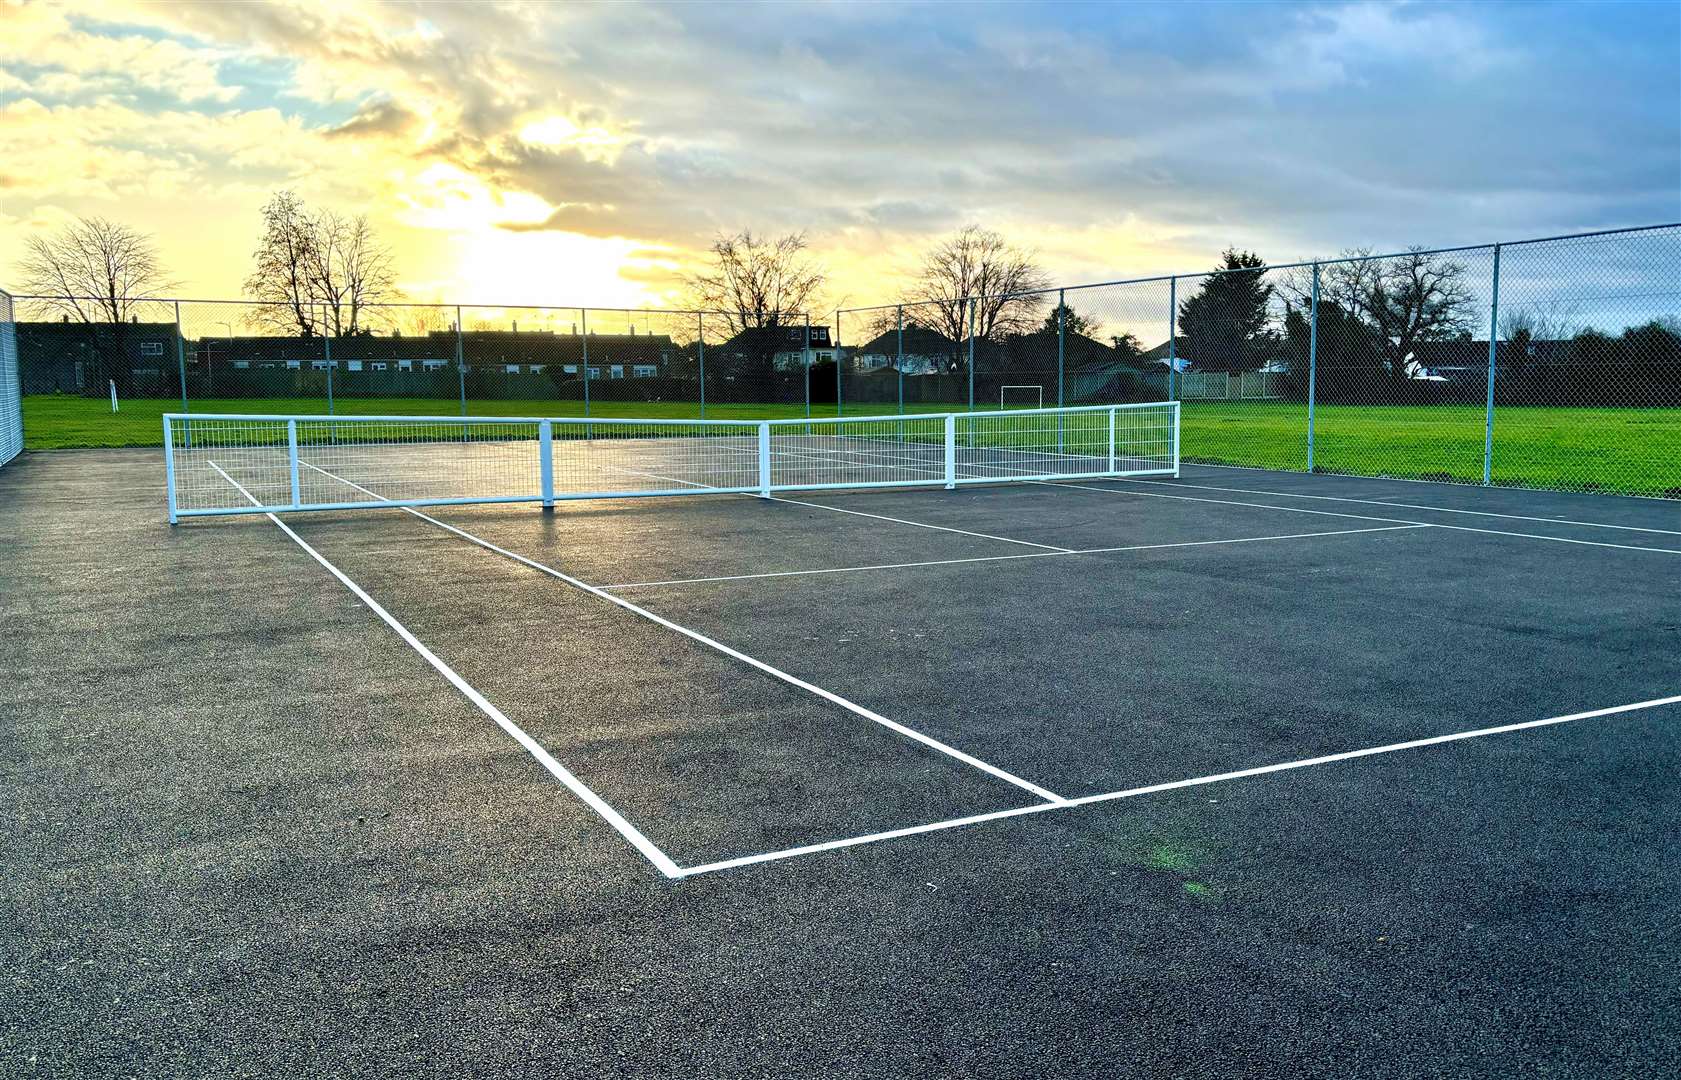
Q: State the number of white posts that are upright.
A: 7